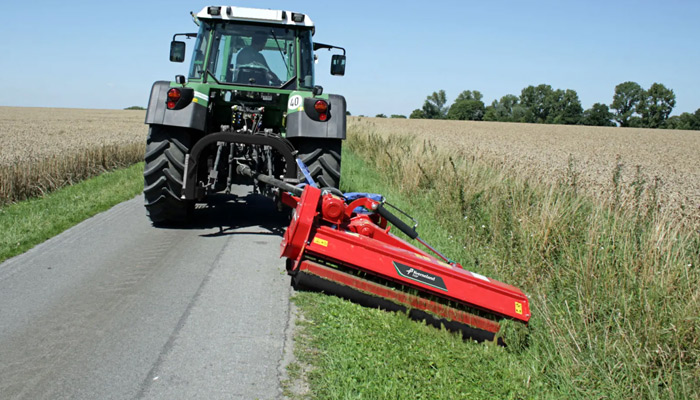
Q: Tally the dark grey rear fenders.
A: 2